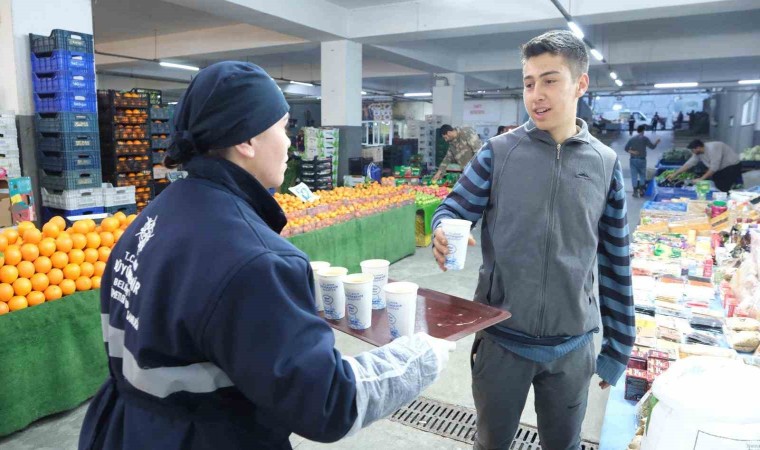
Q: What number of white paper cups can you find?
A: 6